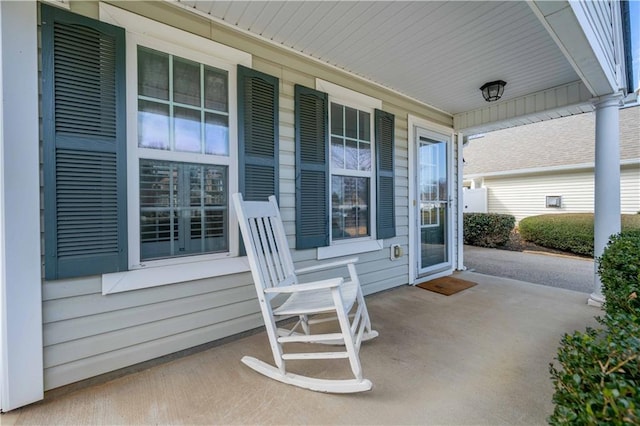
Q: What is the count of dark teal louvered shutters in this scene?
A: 4